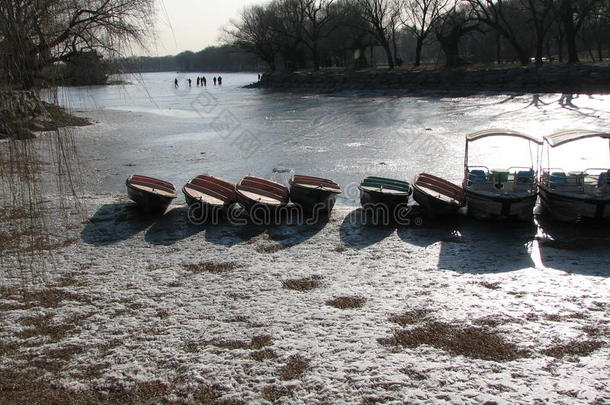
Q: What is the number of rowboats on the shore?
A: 6